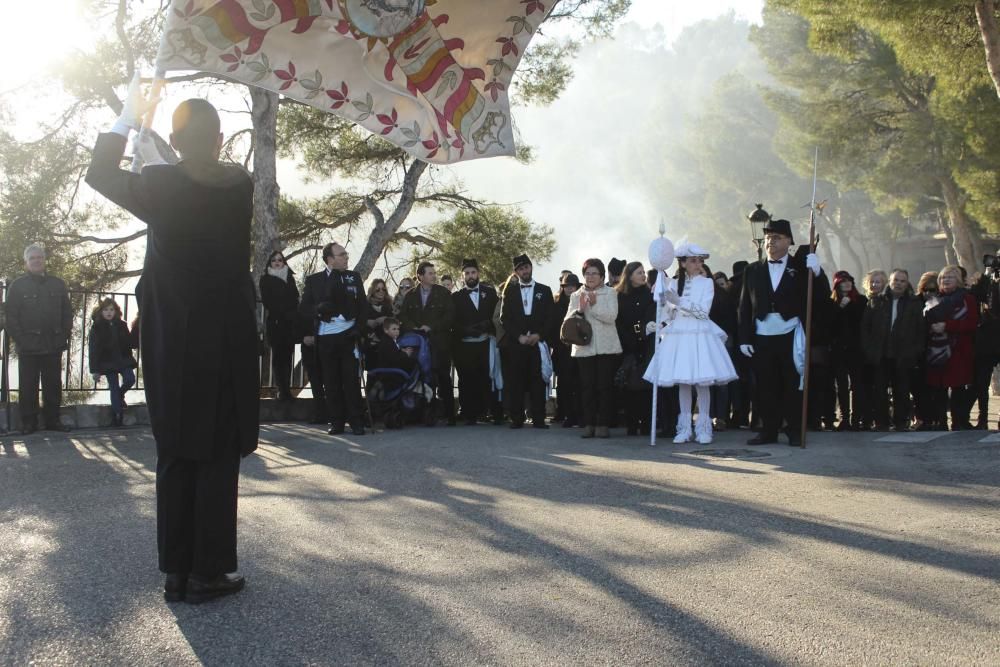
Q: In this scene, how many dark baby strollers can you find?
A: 1